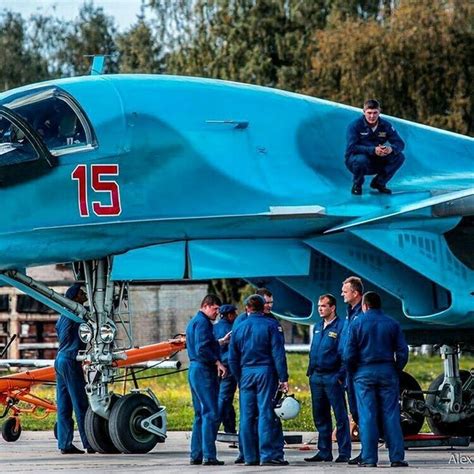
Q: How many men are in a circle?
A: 7